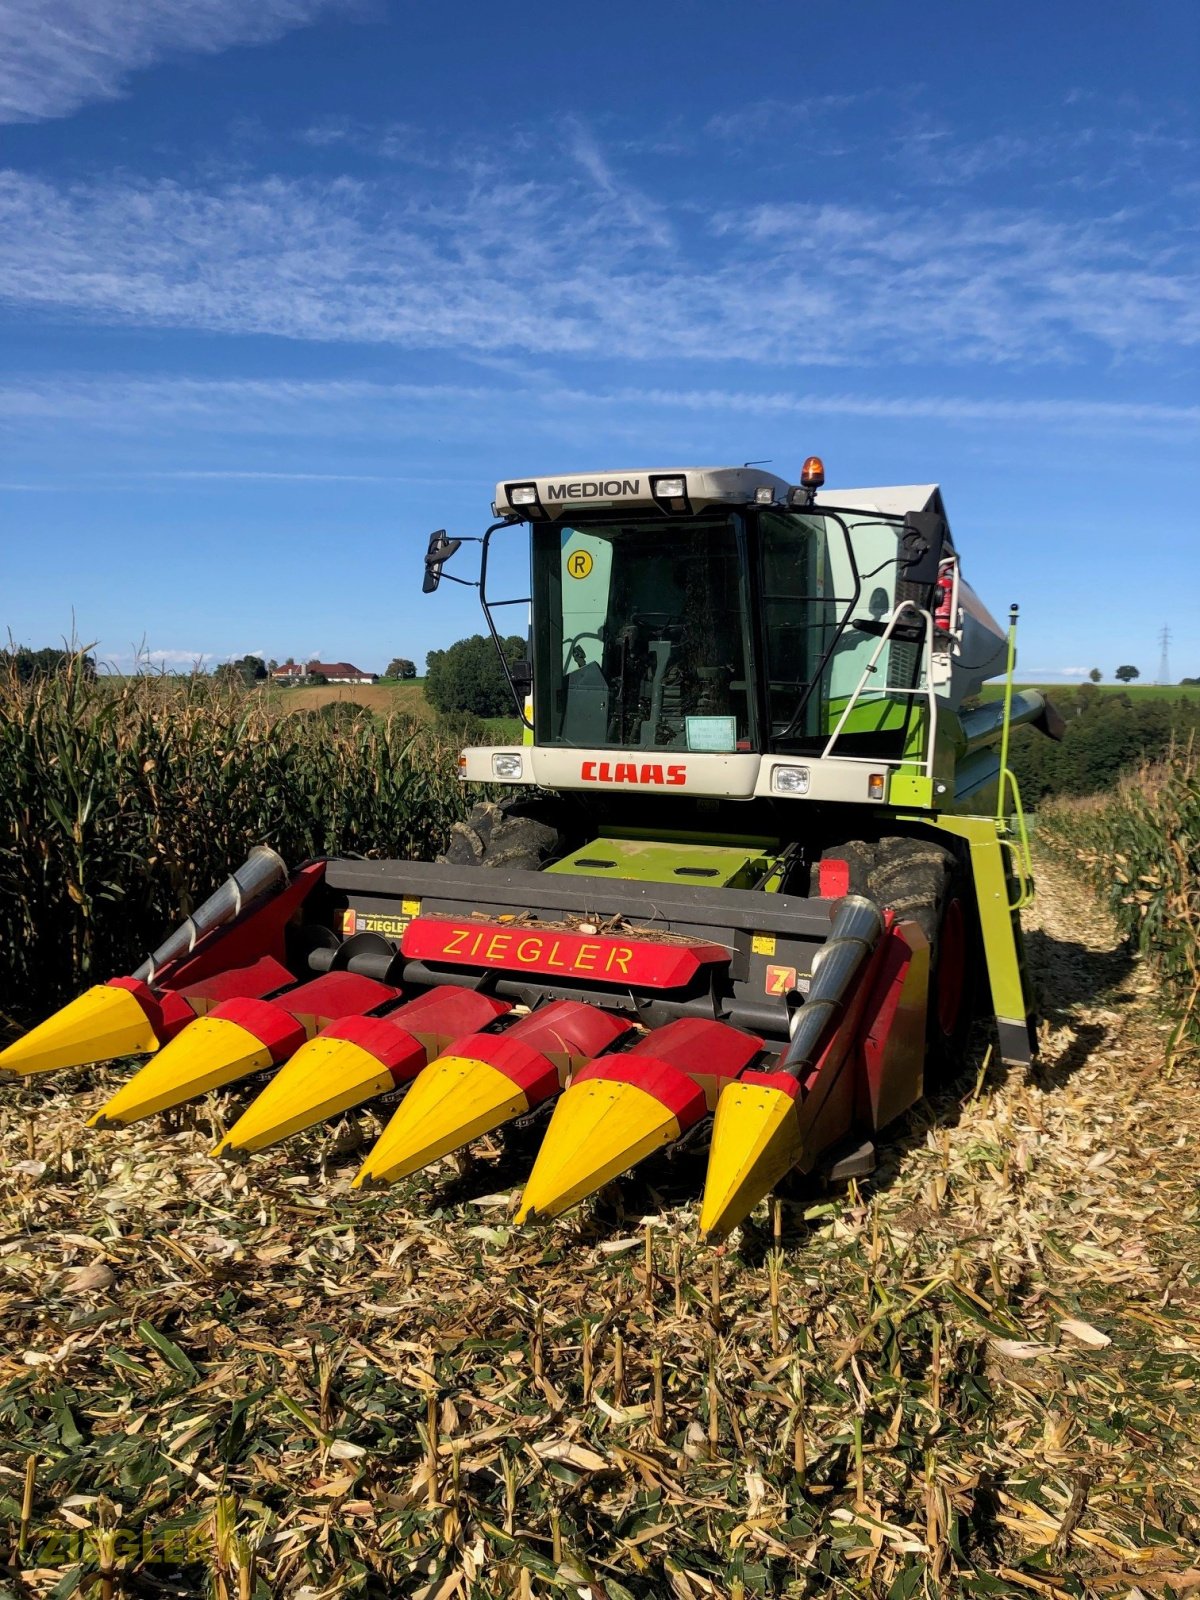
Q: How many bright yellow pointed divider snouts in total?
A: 6